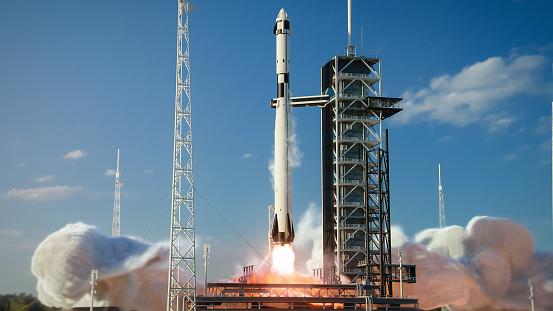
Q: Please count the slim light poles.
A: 4